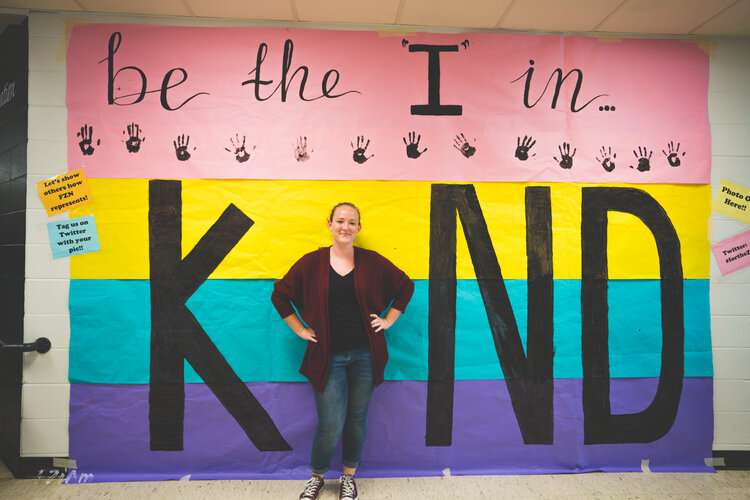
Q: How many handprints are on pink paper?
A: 13